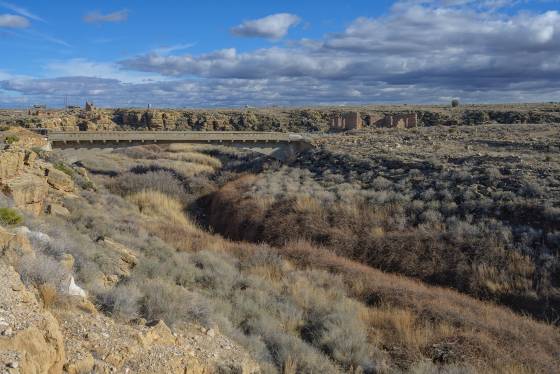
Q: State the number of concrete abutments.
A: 2